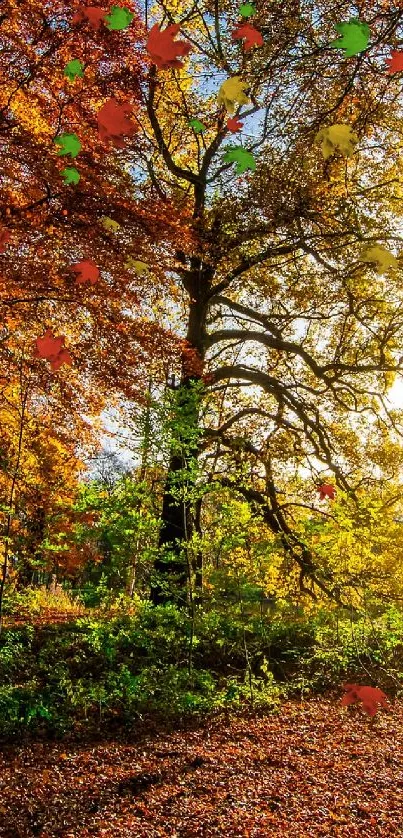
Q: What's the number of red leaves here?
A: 11